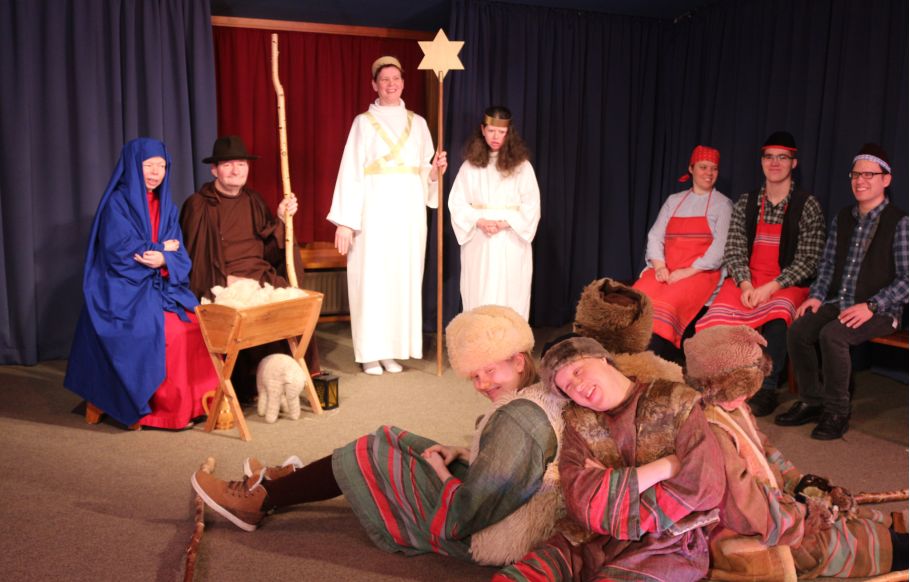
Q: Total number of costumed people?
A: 11